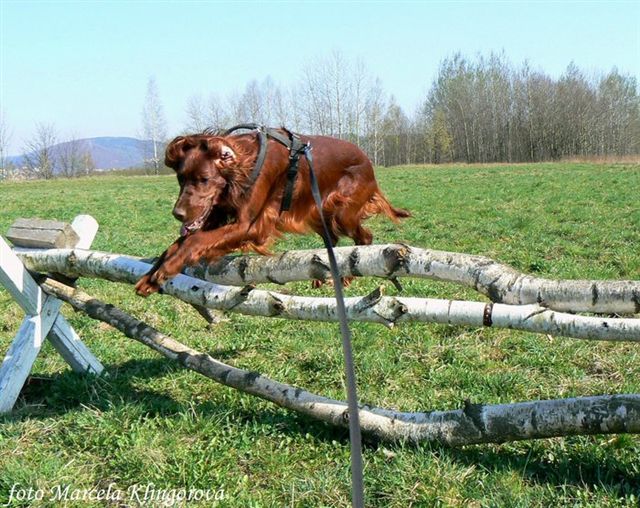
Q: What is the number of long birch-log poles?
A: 3